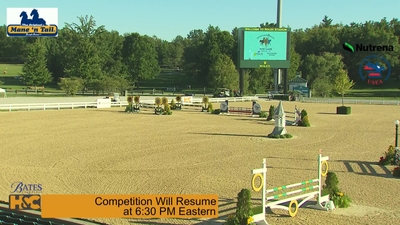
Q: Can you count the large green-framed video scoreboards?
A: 1